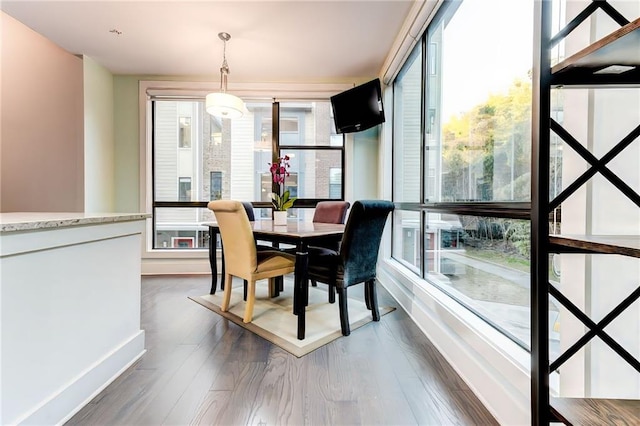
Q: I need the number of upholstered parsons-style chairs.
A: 4